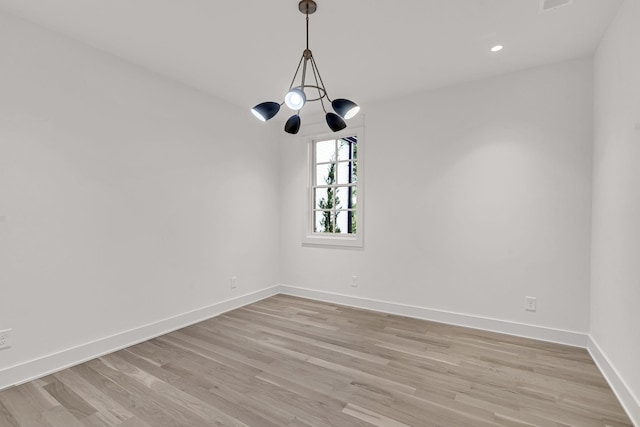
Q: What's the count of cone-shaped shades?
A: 5